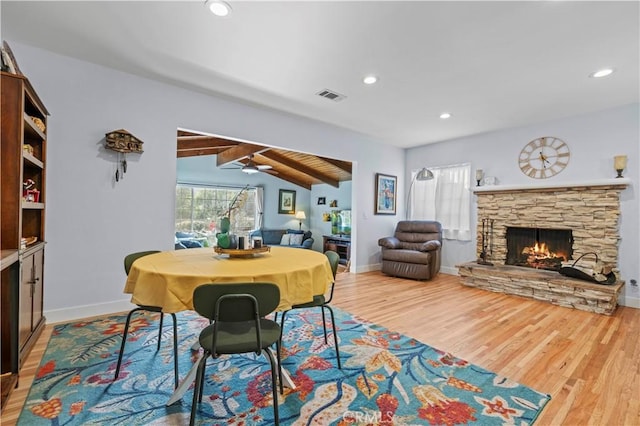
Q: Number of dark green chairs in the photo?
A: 3